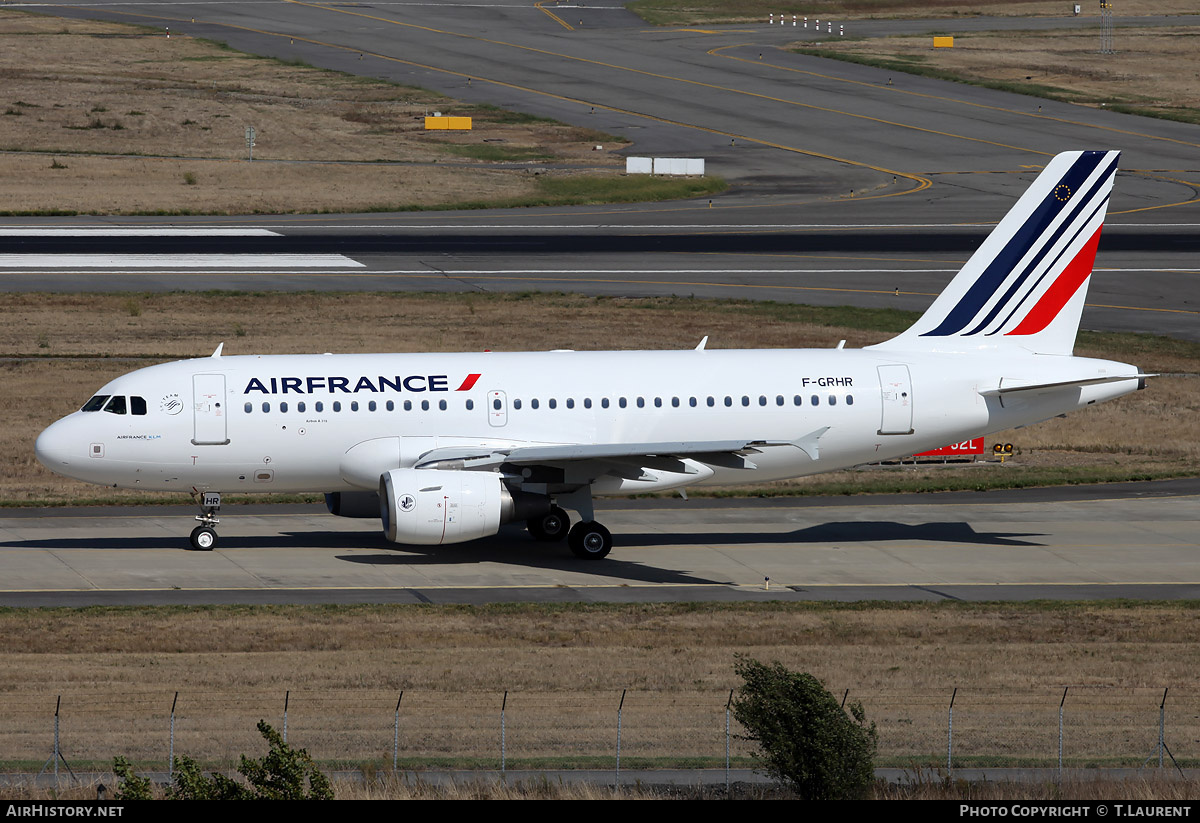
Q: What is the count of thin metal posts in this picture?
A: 11